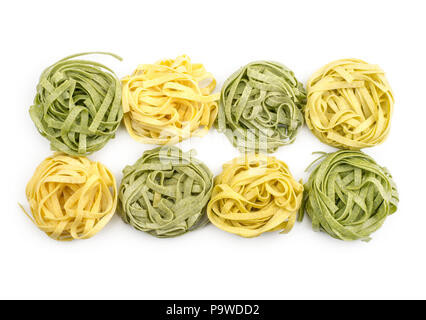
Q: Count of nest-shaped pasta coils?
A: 8